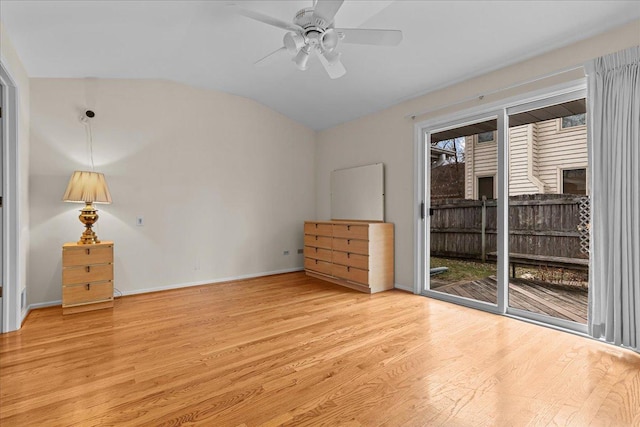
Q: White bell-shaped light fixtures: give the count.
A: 4